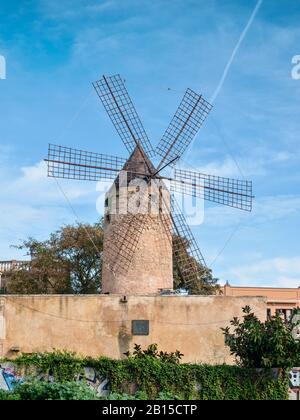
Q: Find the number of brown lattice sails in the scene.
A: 6